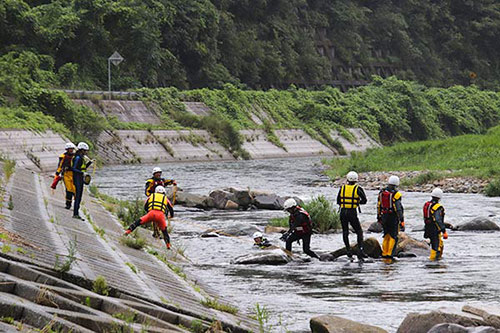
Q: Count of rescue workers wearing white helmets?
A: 9